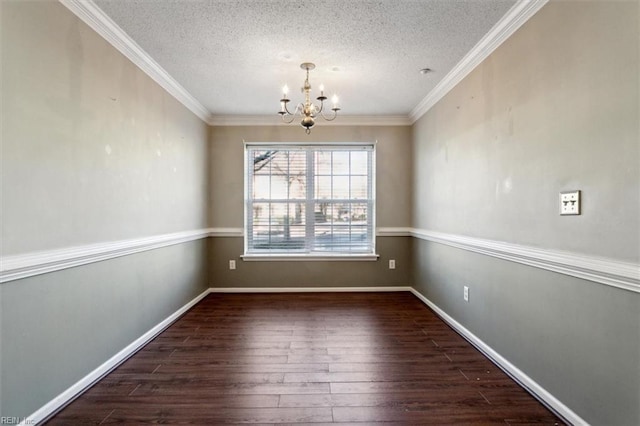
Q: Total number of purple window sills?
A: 0